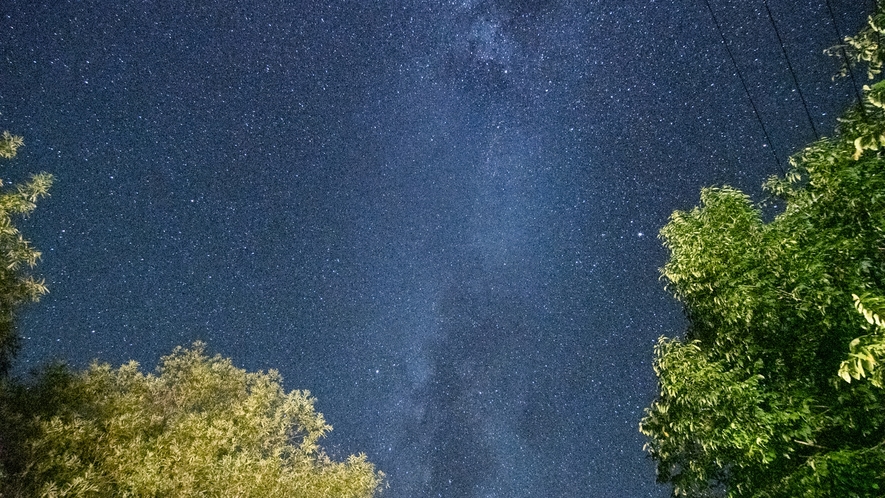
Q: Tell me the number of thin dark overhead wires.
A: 3